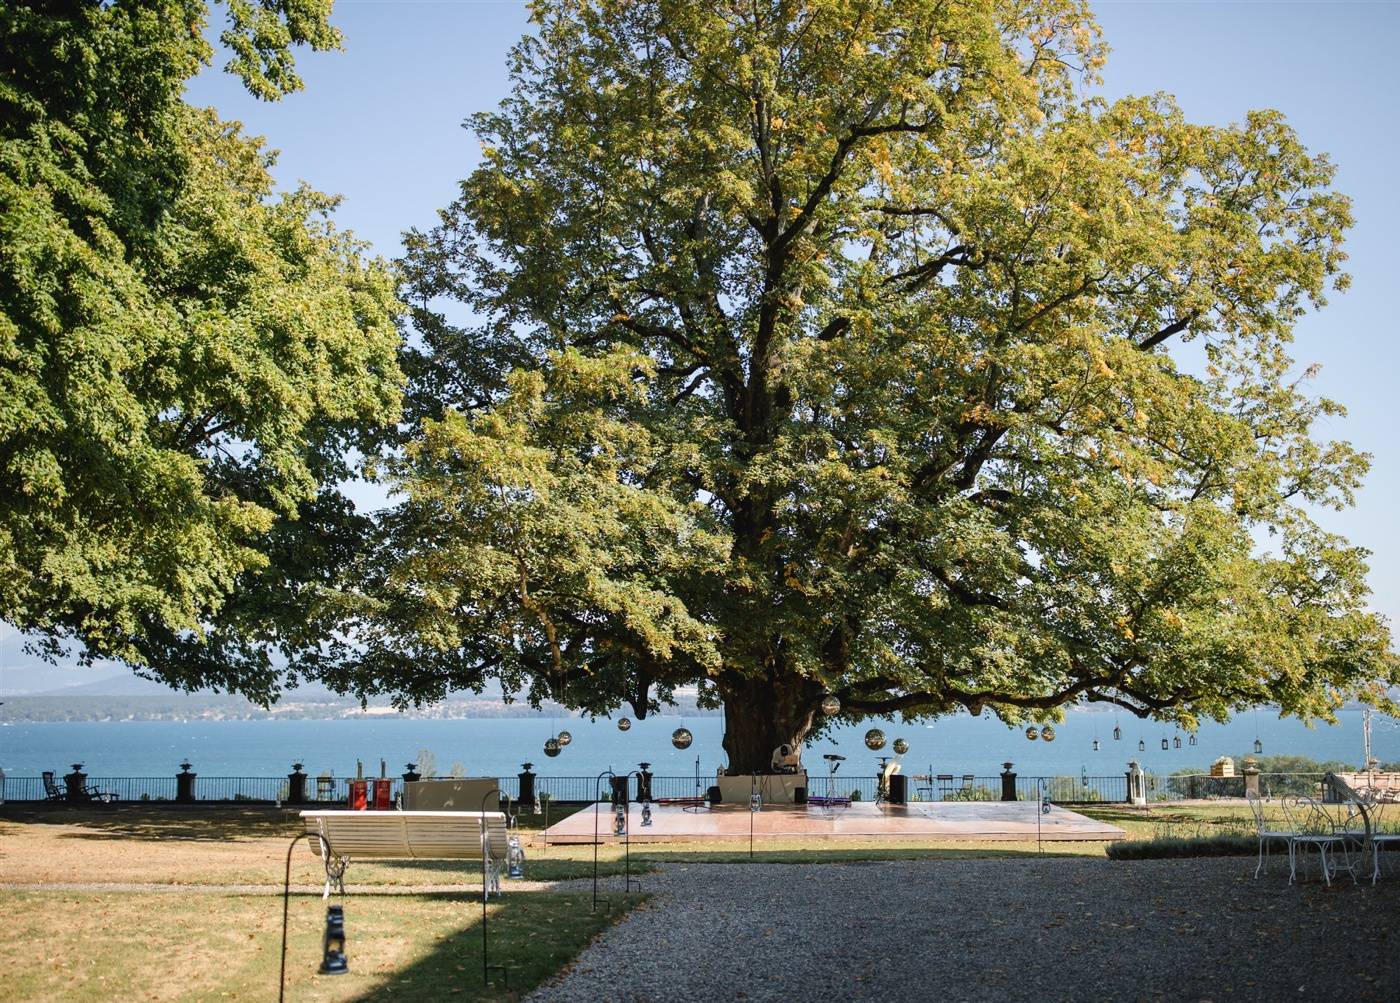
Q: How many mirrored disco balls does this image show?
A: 9